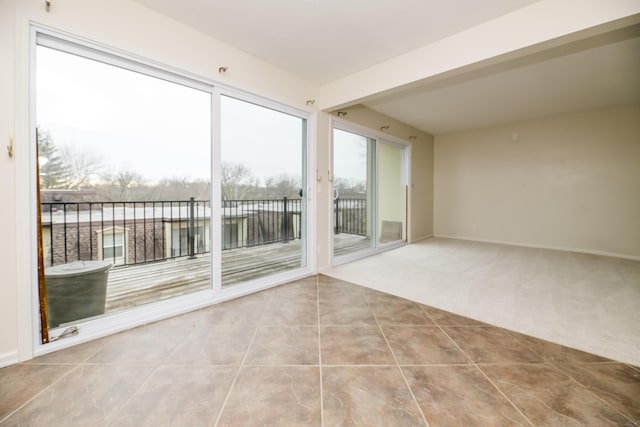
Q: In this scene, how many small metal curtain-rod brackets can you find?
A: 6